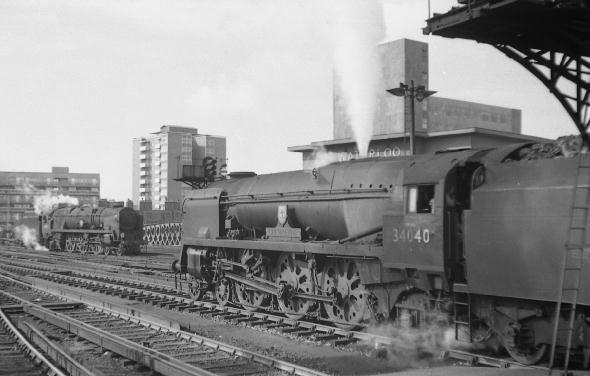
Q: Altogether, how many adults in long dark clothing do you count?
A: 0